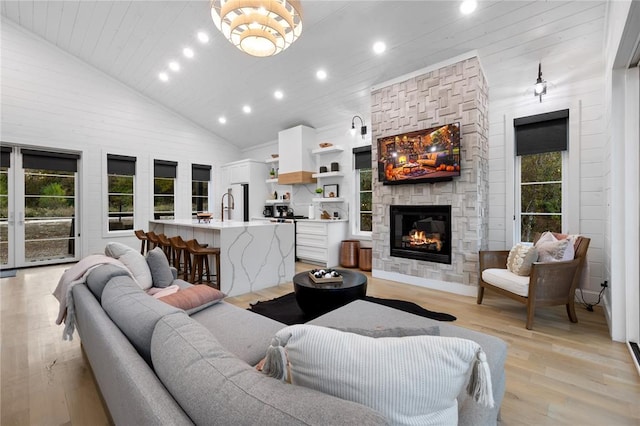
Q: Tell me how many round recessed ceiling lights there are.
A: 10